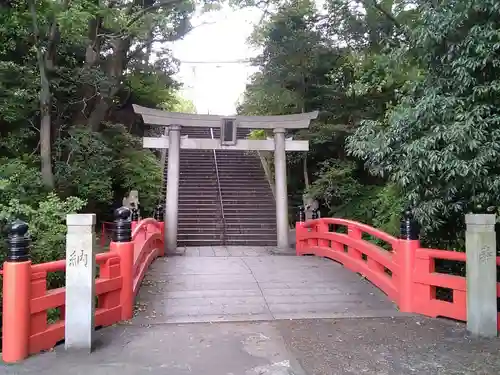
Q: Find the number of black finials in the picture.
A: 7